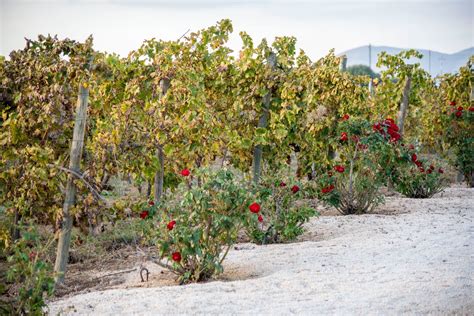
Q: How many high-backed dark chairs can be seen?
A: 0